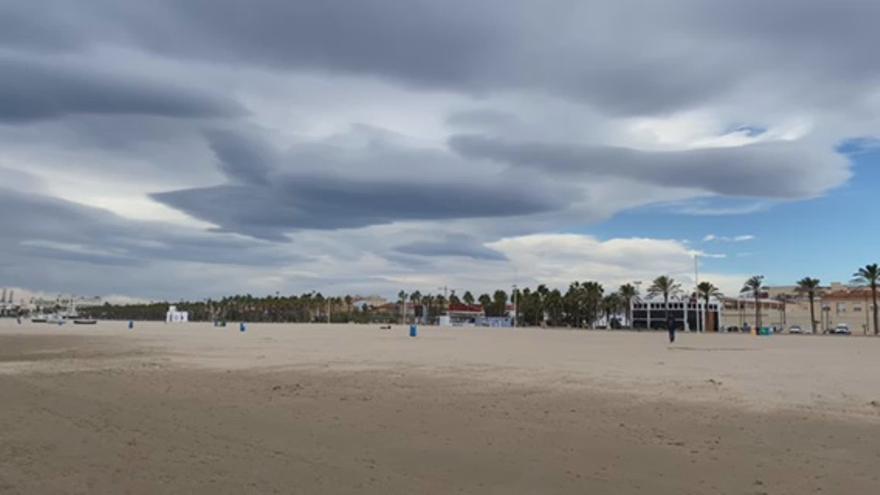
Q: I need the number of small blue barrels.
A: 3